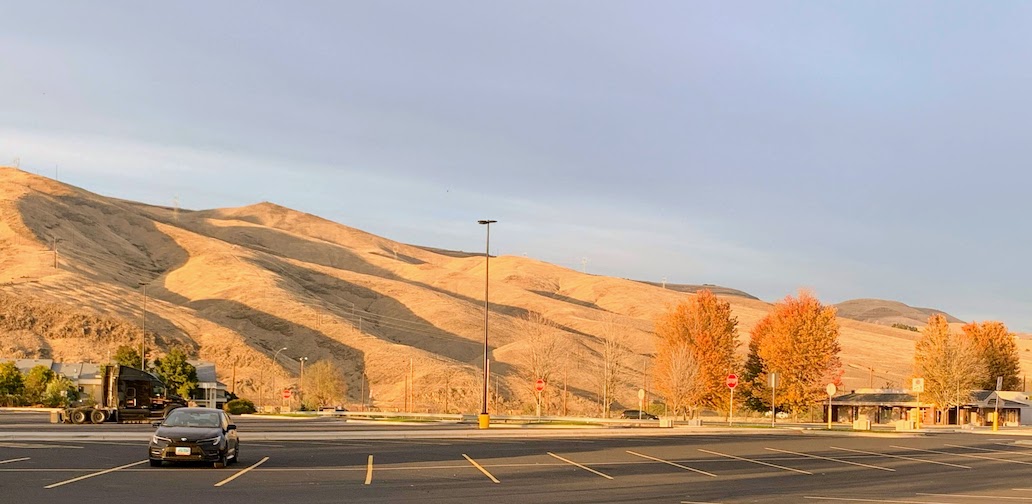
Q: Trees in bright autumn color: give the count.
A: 4